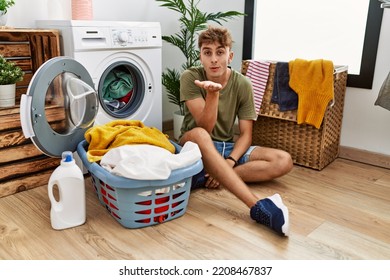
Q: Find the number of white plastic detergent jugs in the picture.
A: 1